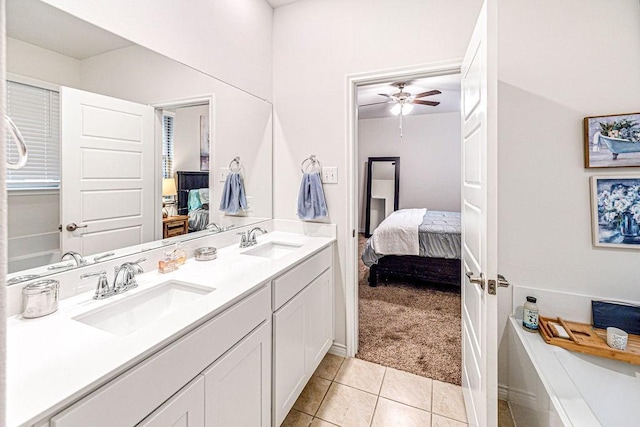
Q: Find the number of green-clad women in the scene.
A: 0